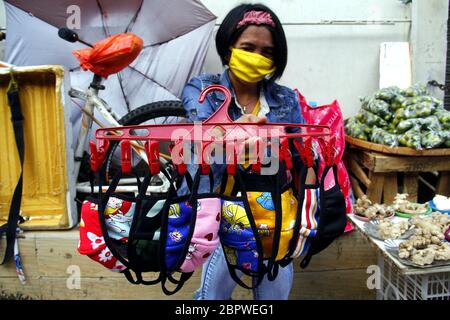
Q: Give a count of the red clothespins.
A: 10